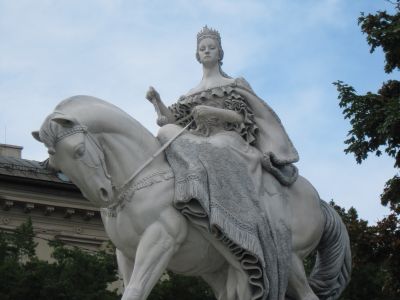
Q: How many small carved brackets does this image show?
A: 5